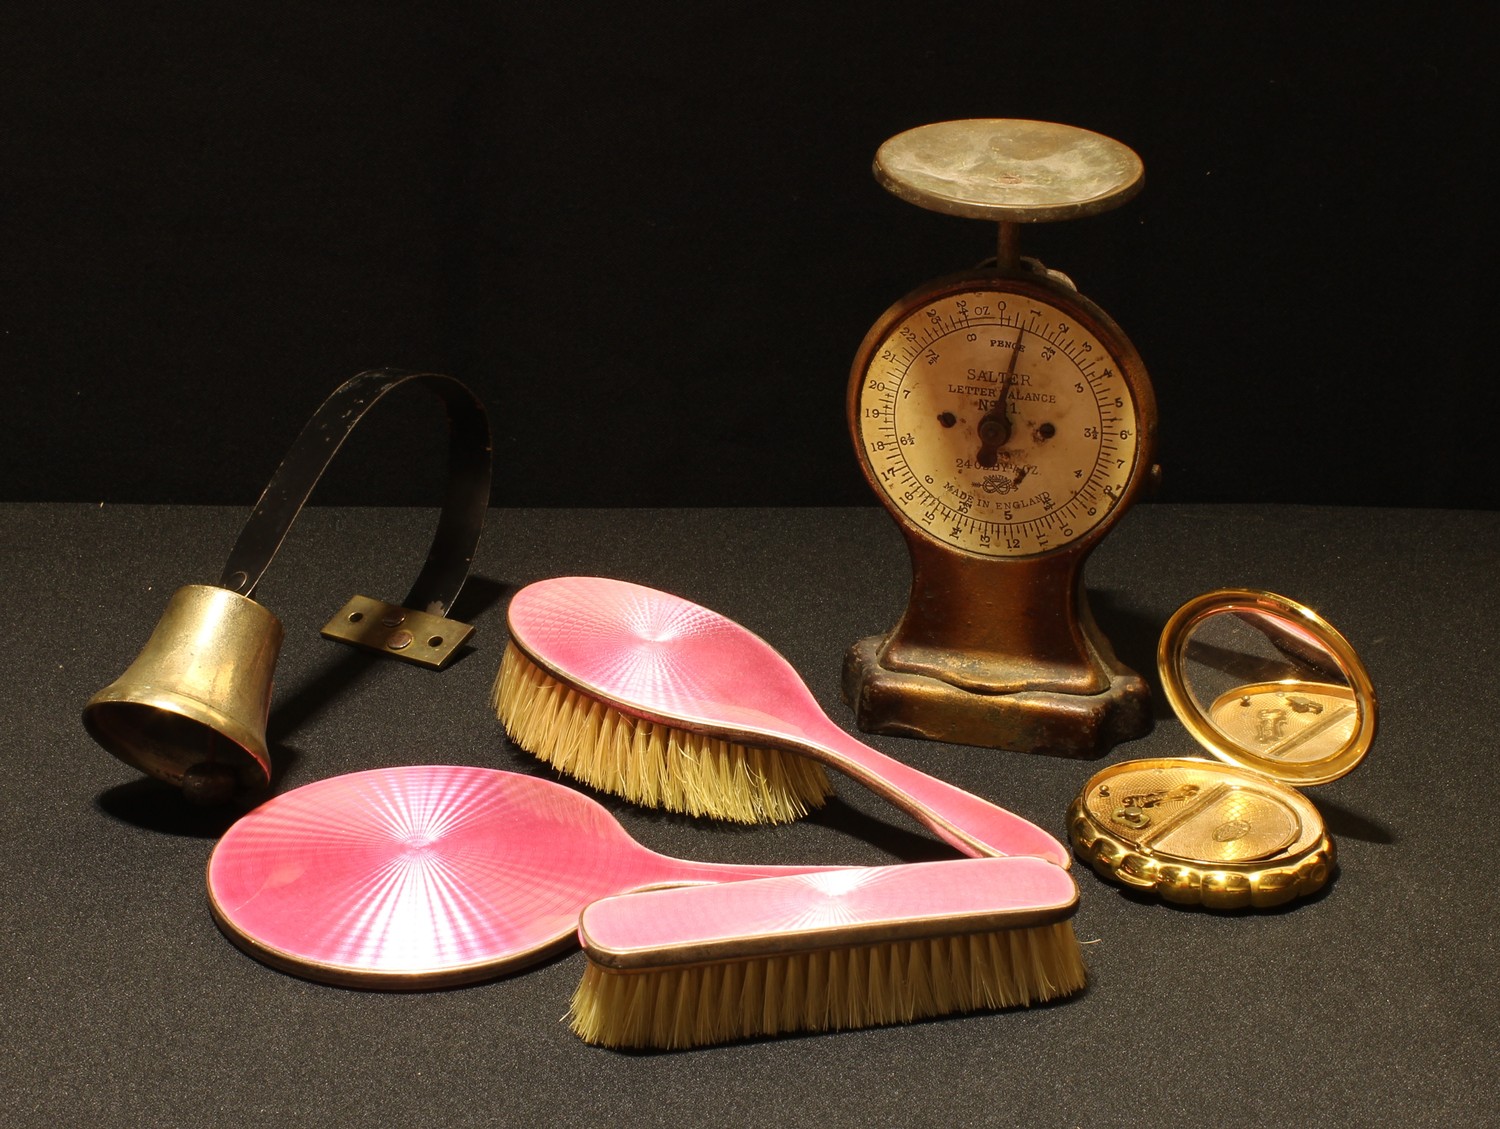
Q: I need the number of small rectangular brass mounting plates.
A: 1